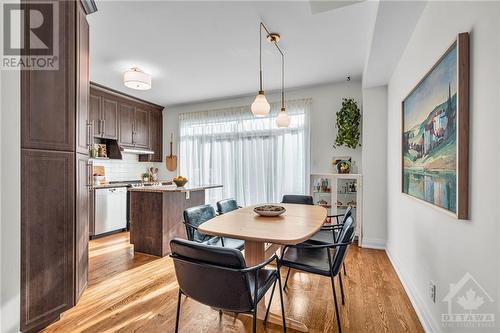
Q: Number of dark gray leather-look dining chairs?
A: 6